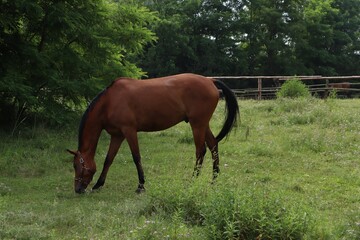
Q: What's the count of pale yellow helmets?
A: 0